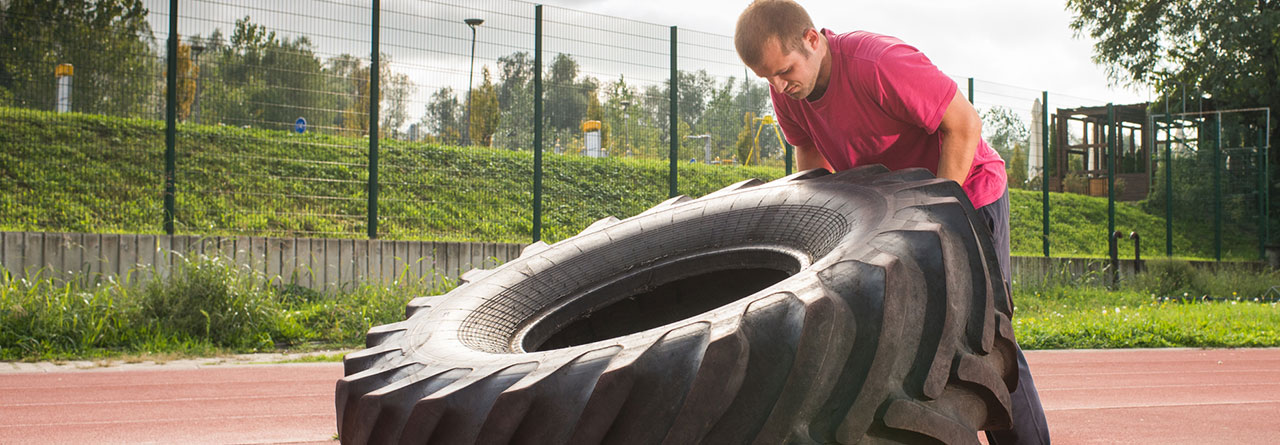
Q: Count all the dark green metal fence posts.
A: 11